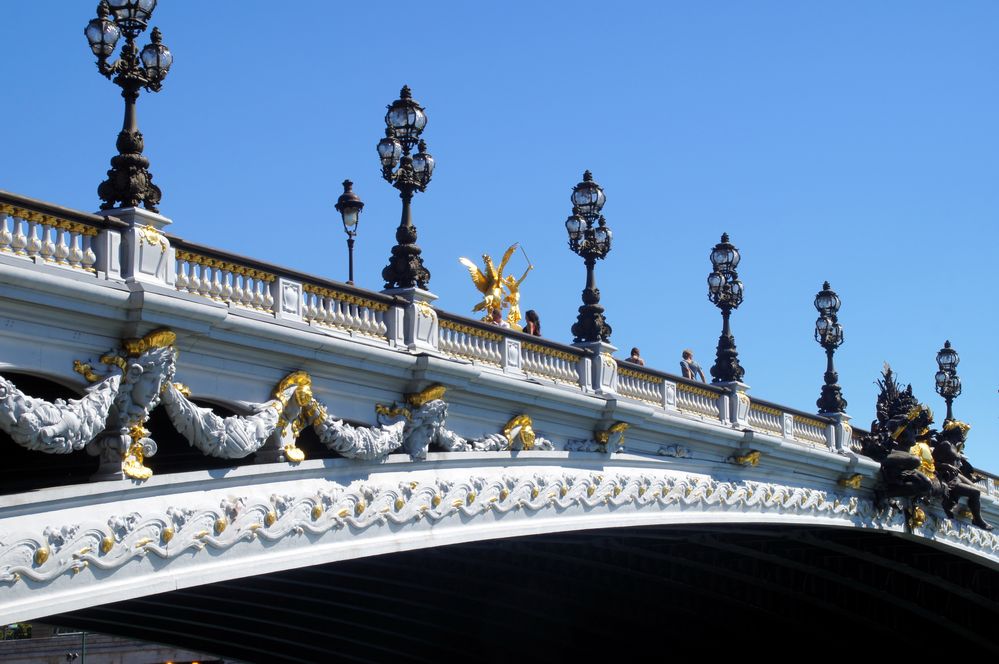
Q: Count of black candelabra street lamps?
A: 6